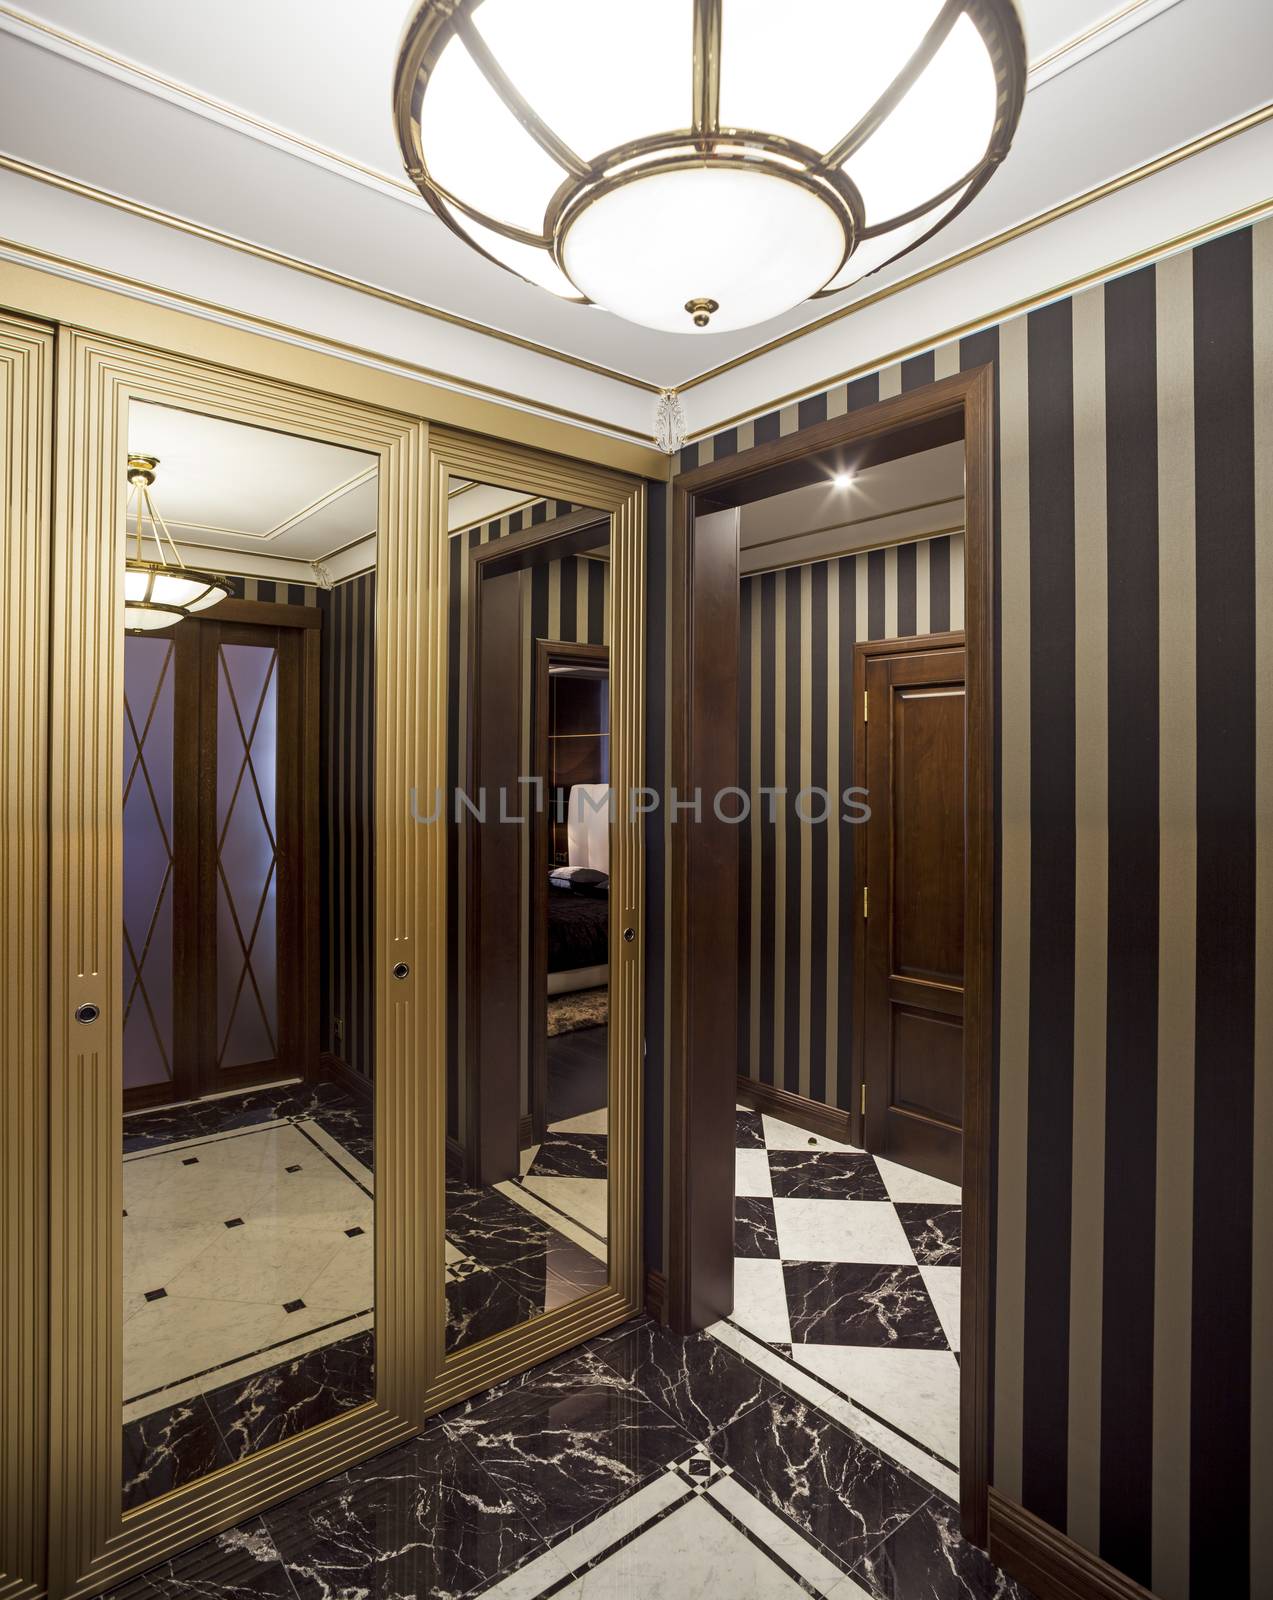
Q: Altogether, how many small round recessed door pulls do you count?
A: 3